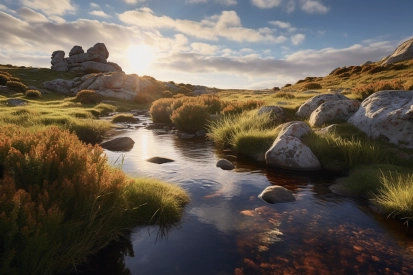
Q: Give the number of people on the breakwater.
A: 0